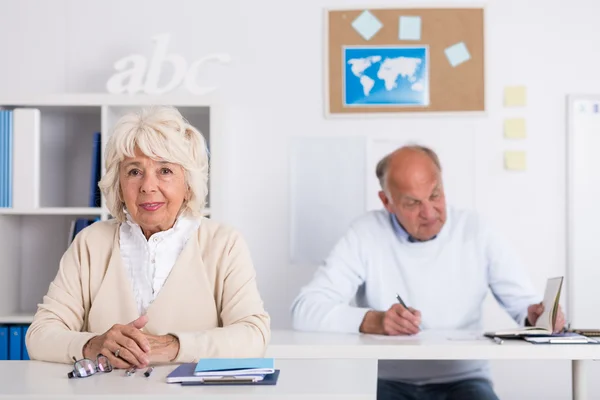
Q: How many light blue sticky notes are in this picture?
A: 3